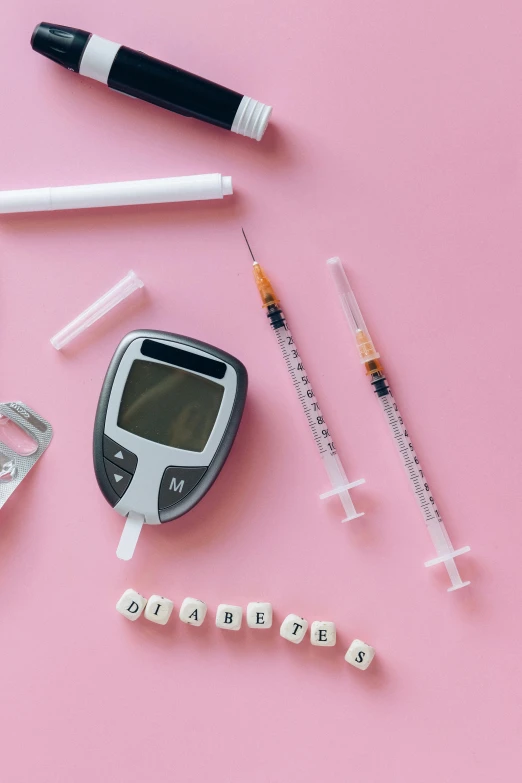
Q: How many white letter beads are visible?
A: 8